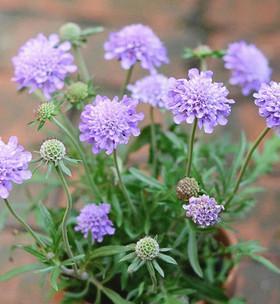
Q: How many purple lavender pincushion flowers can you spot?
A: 10